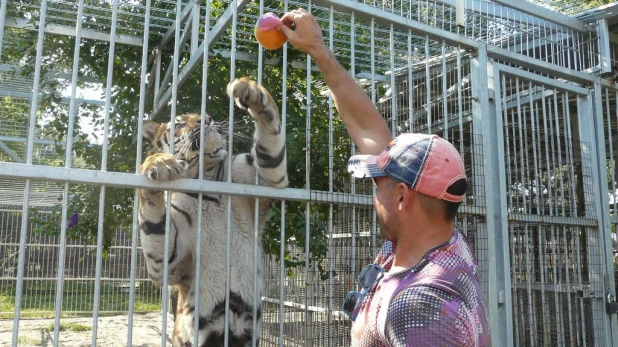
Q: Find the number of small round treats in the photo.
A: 1